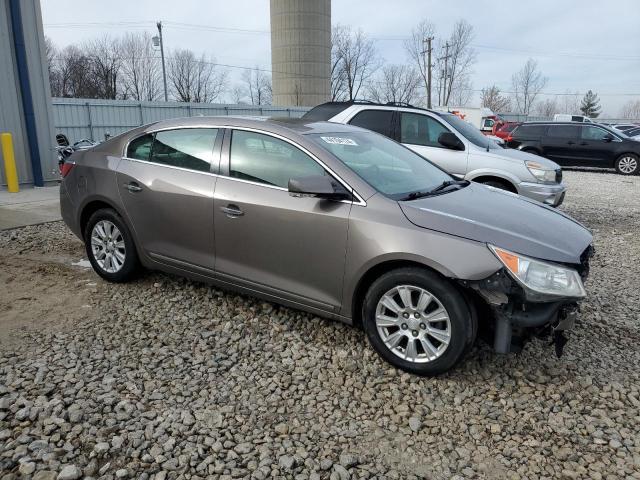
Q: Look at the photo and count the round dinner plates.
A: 0